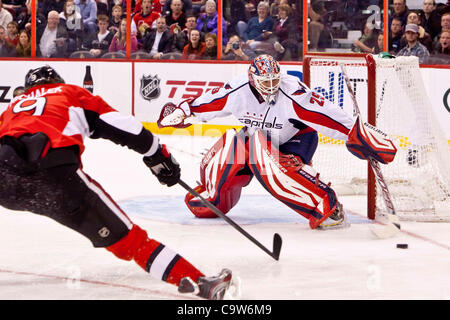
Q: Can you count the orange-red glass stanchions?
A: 5